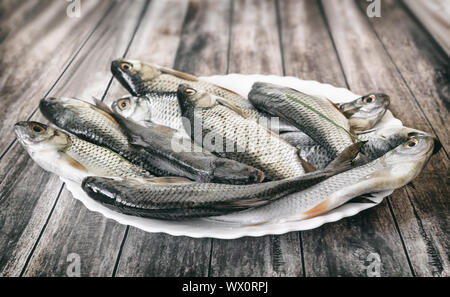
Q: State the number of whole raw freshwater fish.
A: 11